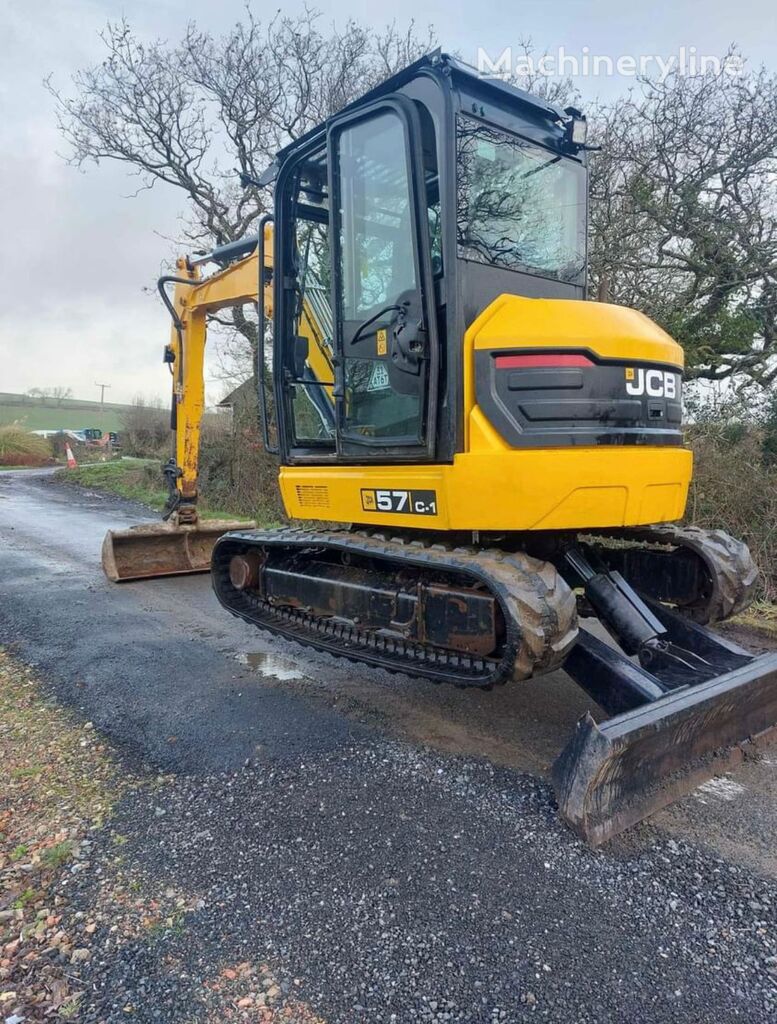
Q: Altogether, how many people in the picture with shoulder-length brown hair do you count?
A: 0